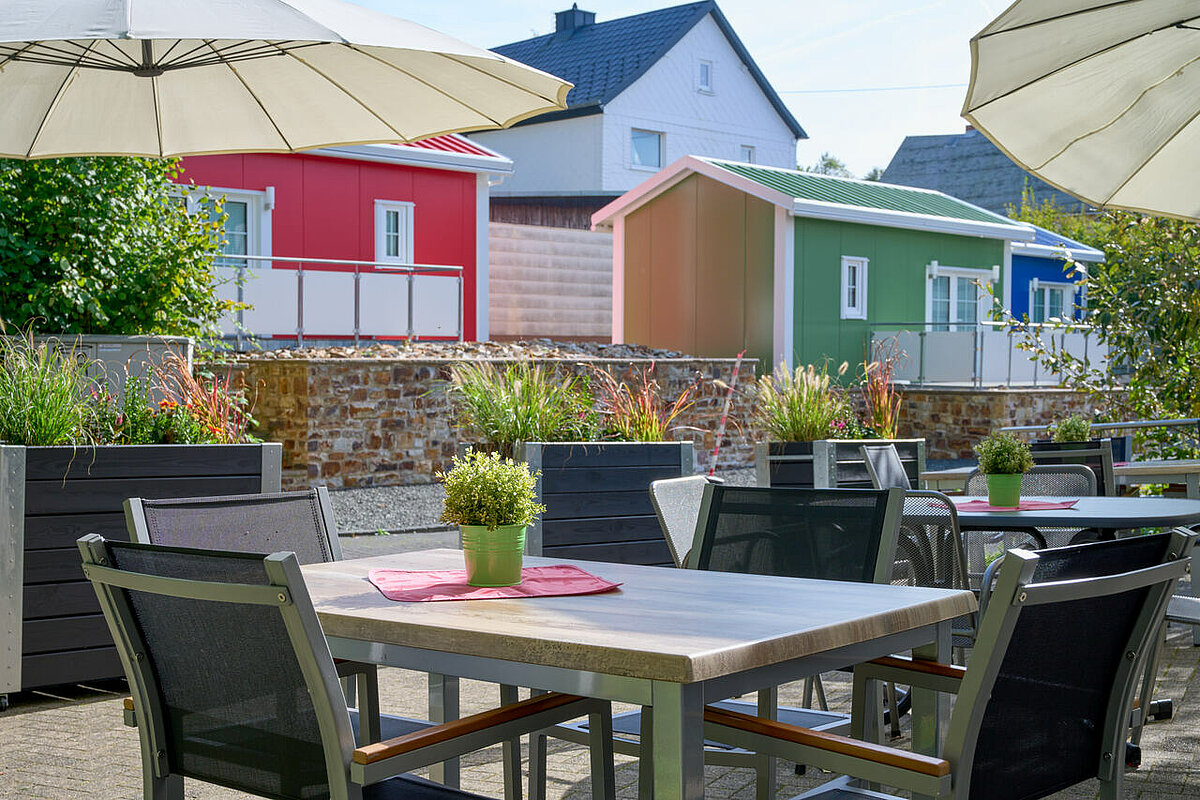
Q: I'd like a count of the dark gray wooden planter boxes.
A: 3